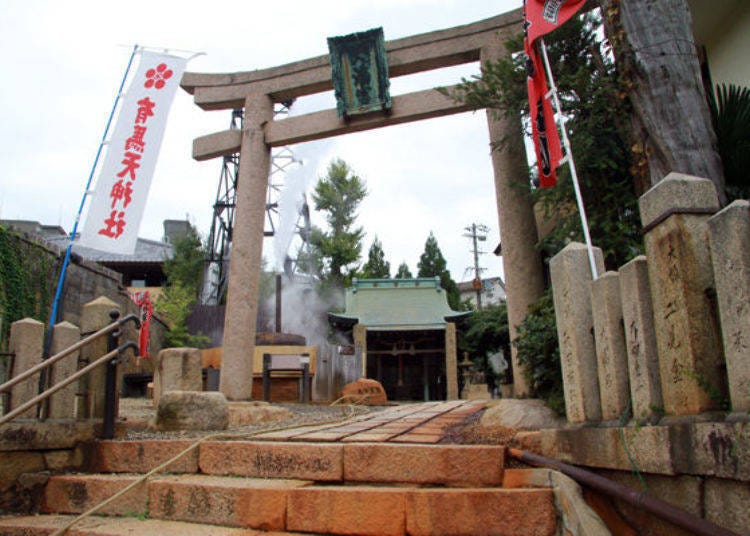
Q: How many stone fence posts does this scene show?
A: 8